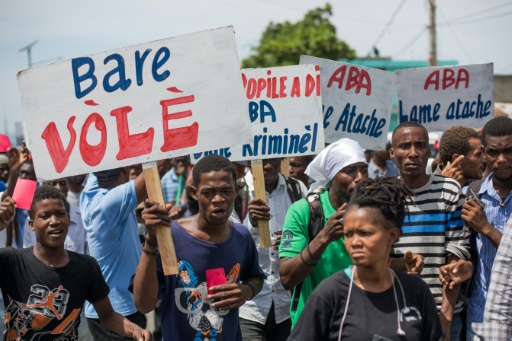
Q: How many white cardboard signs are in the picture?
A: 4